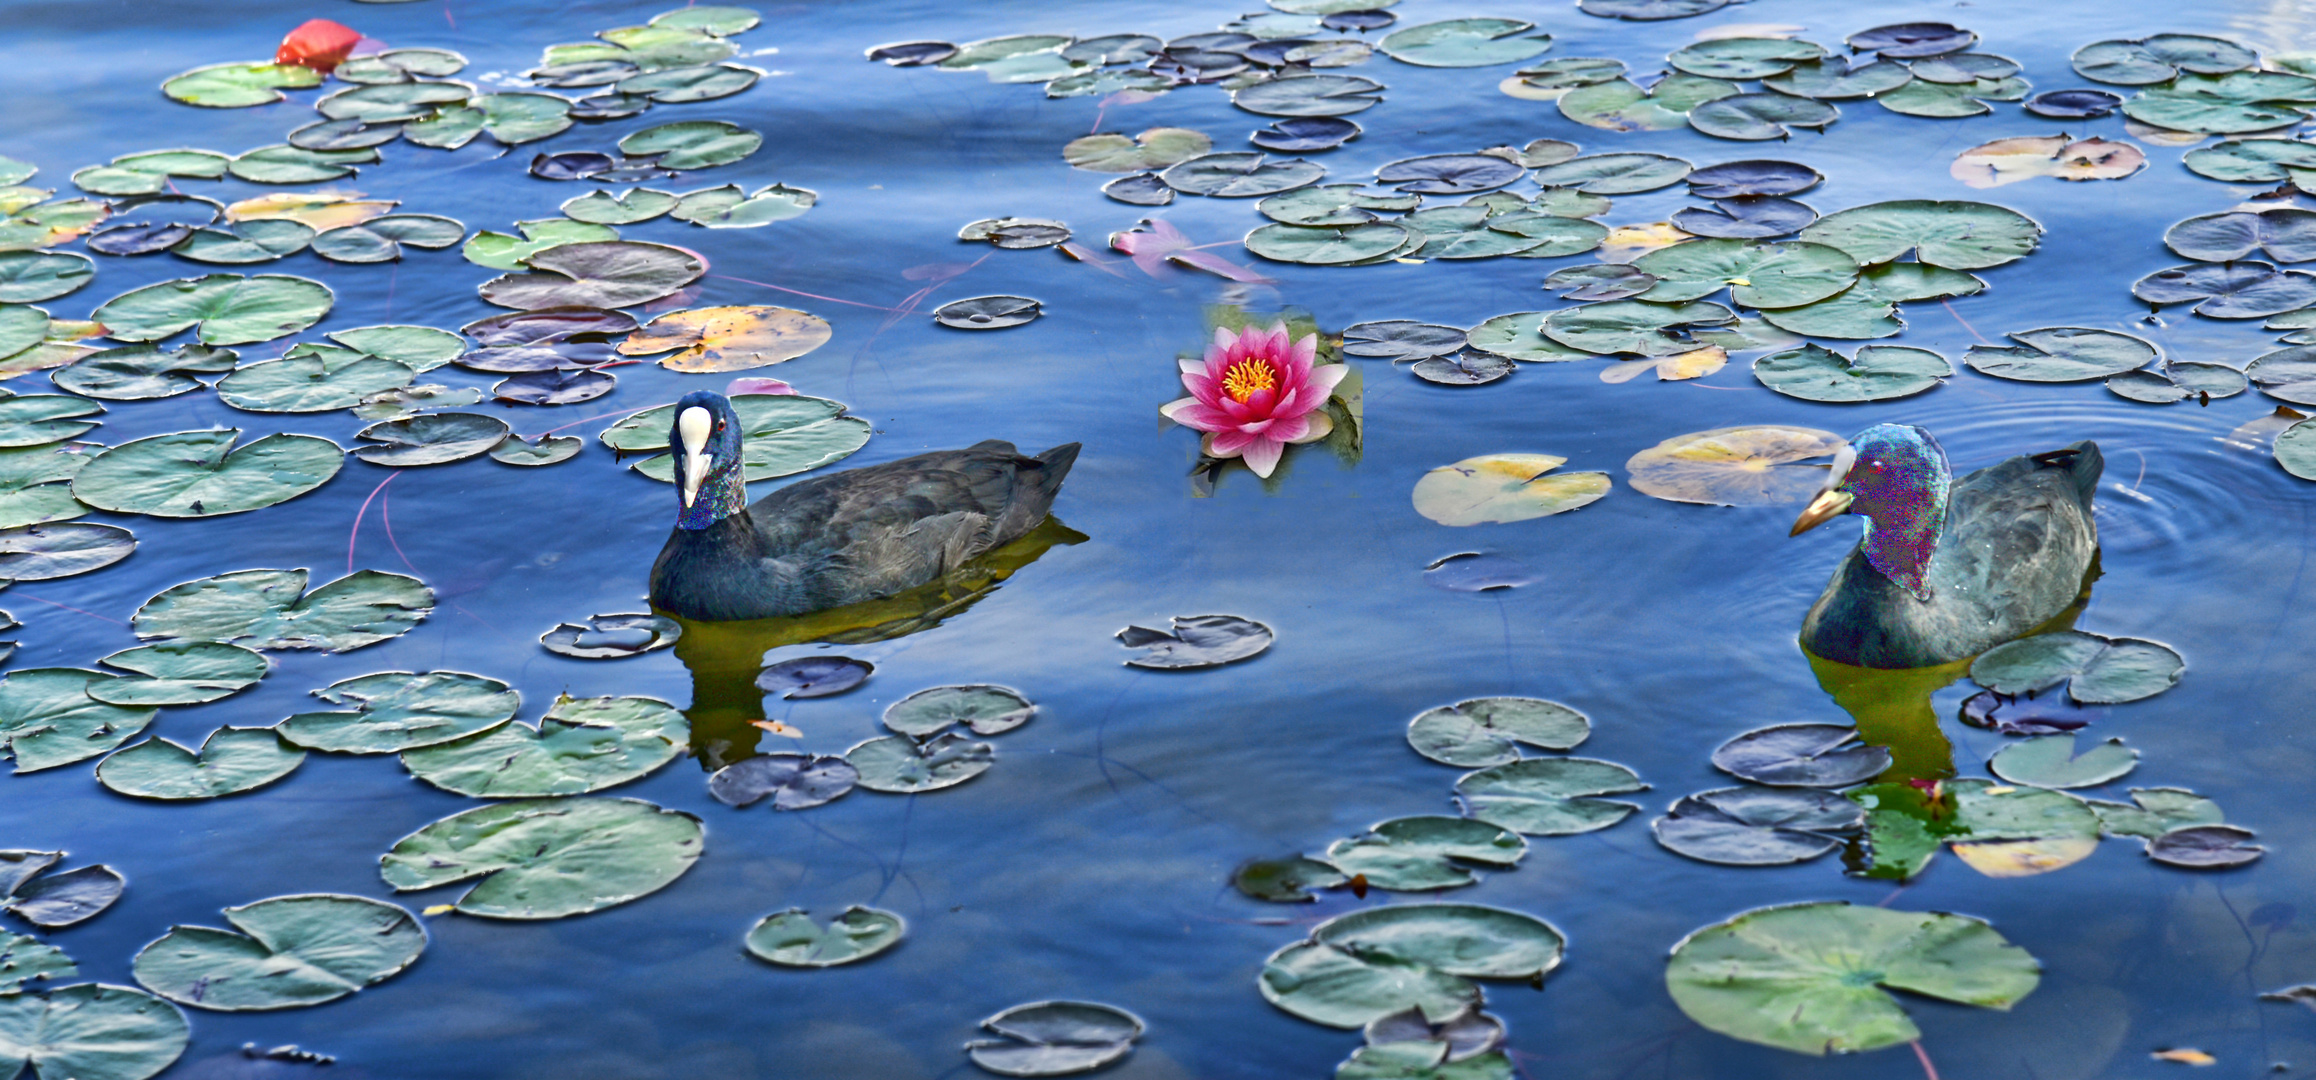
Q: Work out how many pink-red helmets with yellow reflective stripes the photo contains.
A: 0